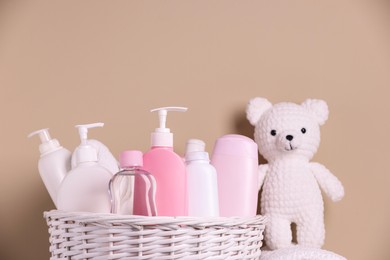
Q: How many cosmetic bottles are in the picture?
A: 6